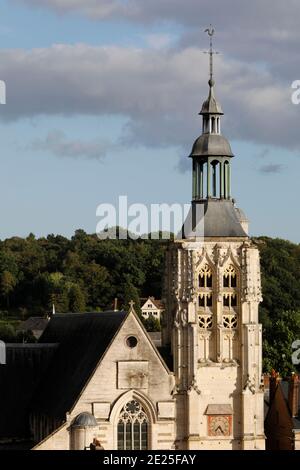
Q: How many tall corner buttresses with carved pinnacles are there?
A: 2